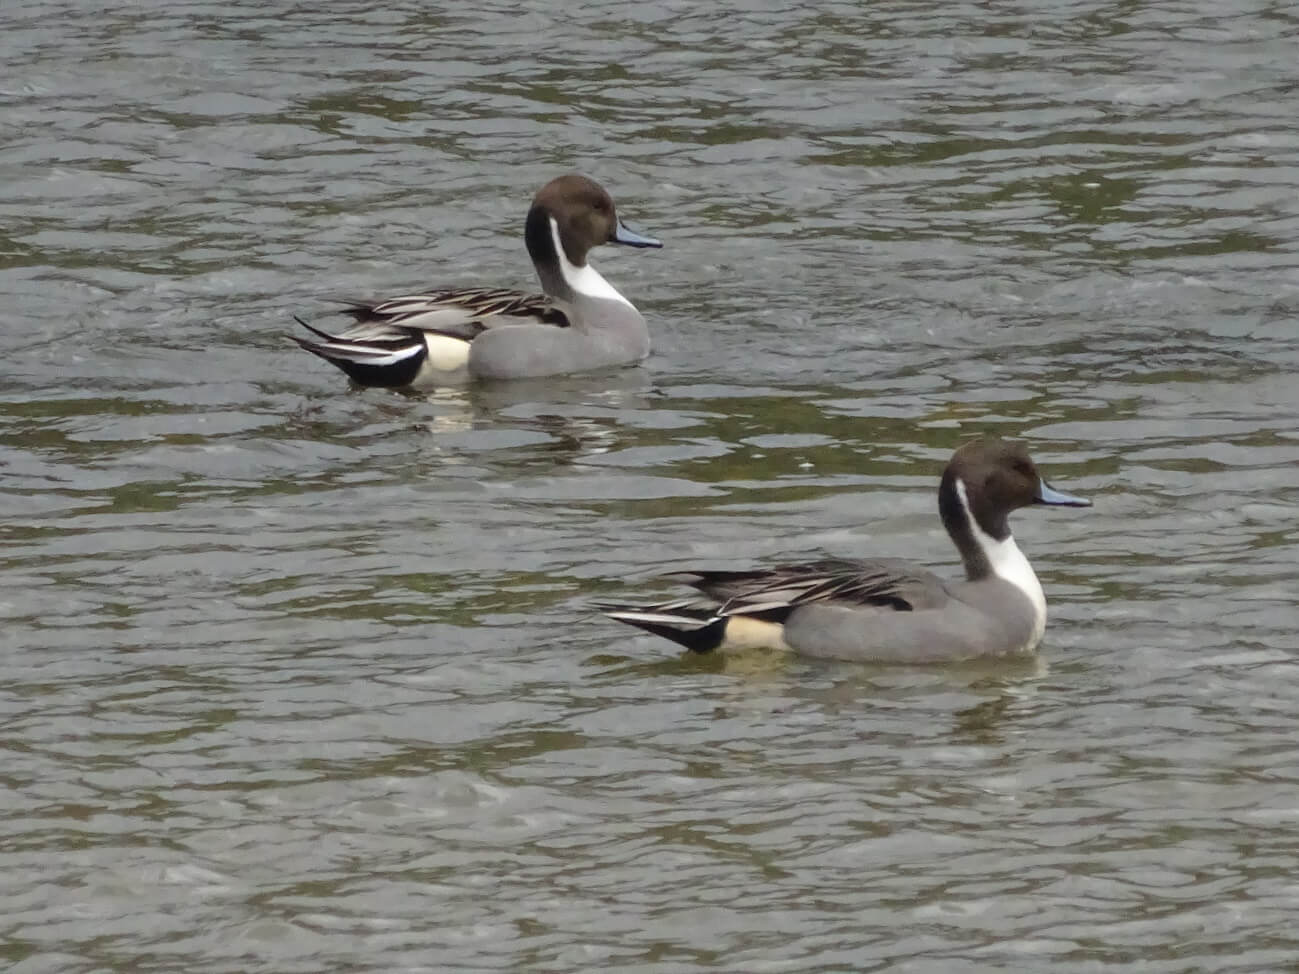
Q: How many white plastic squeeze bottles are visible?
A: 0